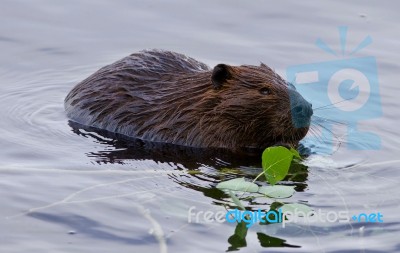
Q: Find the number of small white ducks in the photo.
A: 0